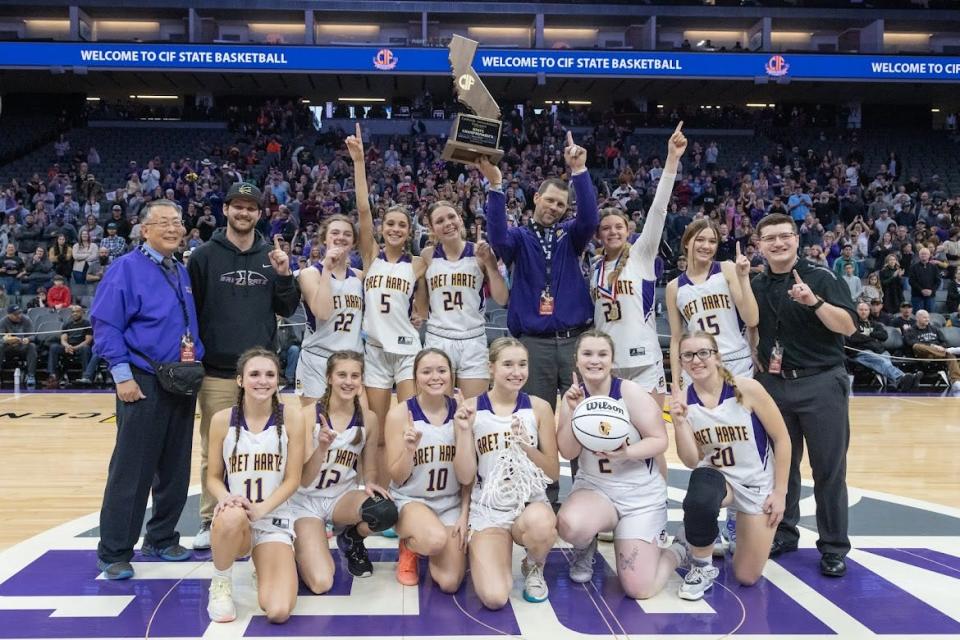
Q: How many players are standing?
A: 5